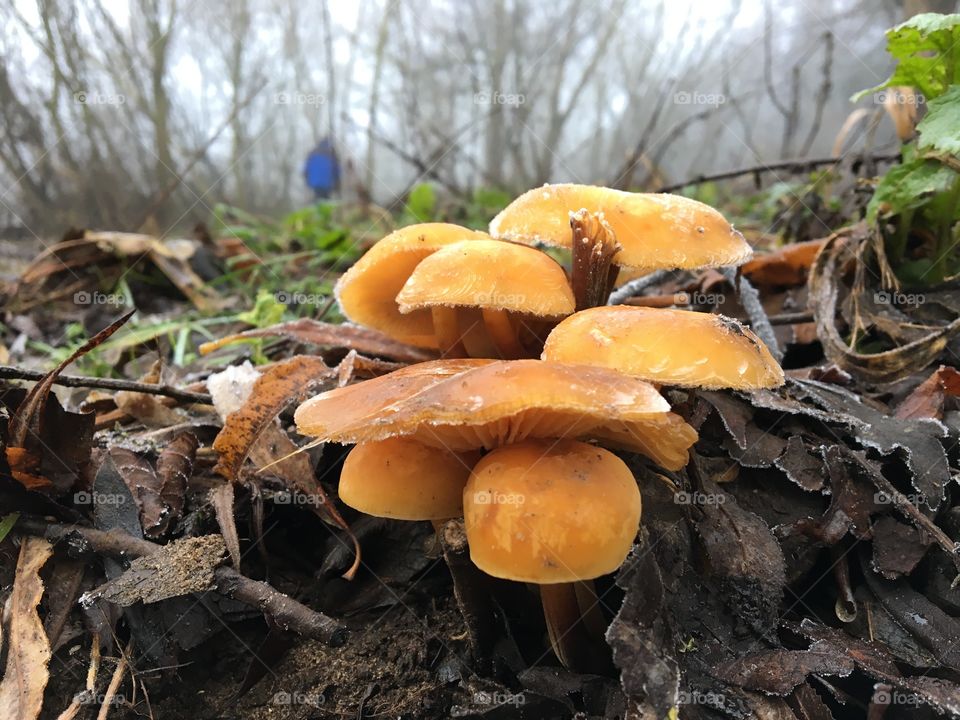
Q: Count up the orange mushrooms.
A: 7